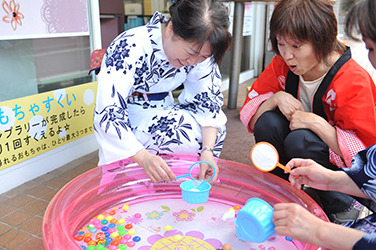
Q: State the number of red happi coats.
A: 1